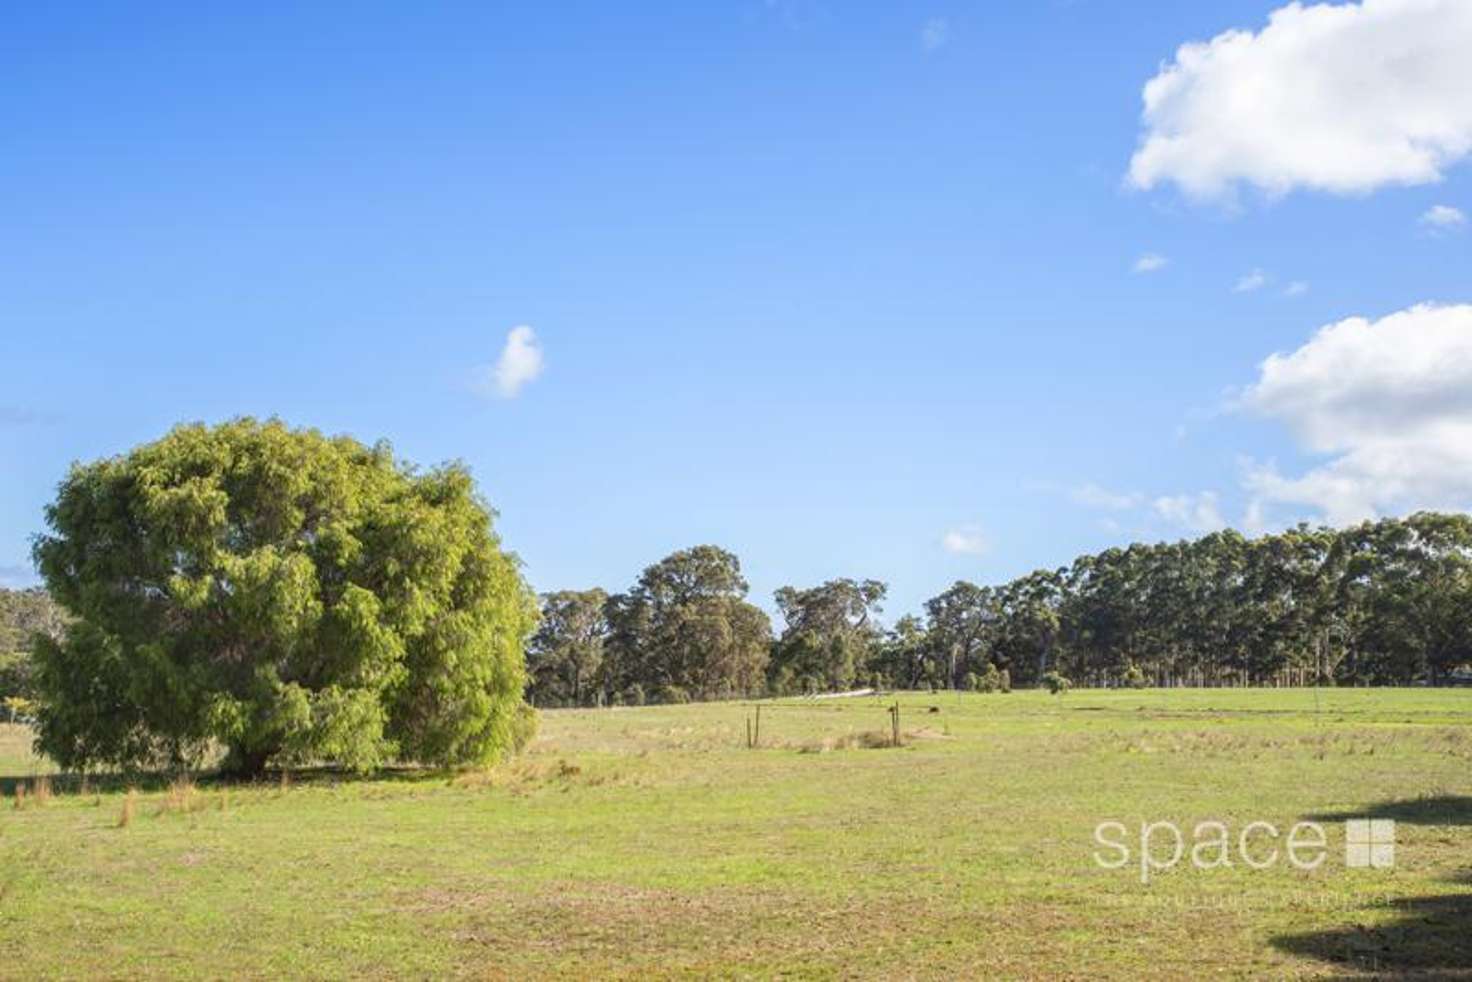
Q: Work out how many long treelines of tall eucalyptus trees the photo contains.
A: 1